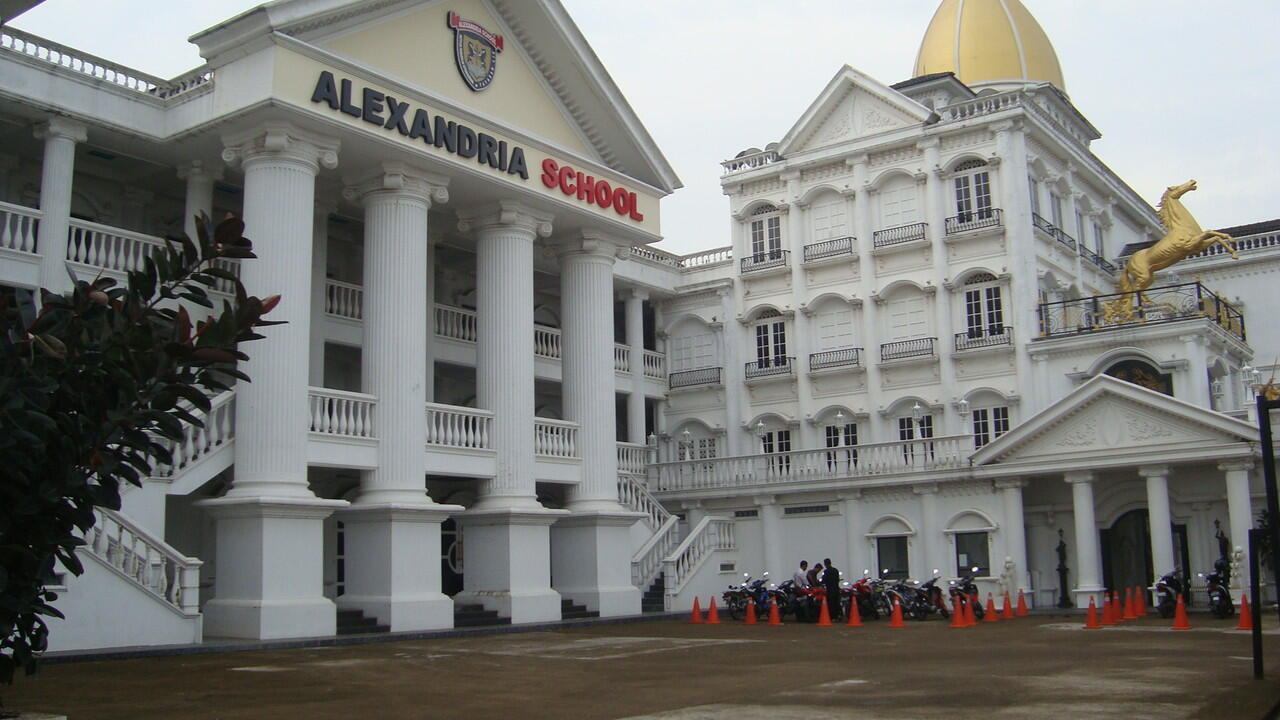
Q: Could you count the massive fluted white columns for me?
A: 4